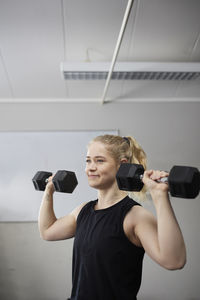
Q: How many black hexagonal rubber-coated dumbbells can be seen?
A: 2